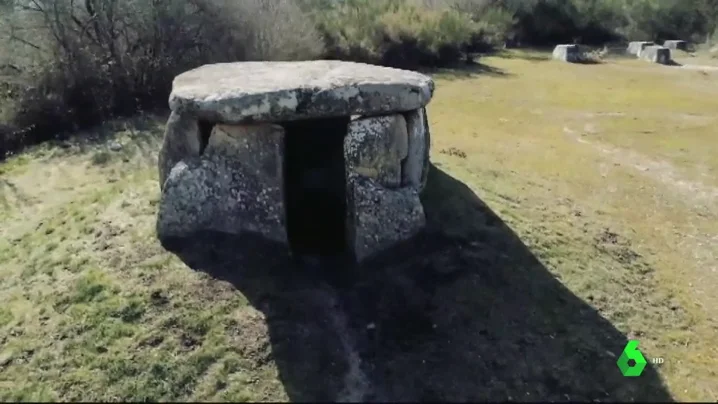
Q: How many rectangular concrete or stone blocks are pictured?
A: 4